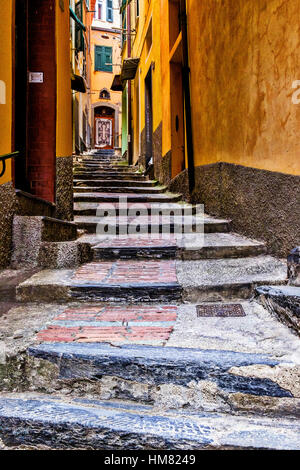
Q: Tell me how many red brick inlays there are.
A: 3